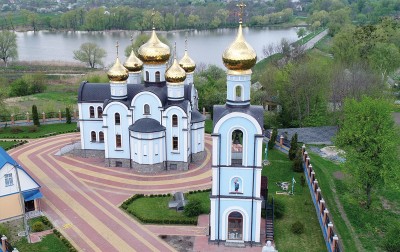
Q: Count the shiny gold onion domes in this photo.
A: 6